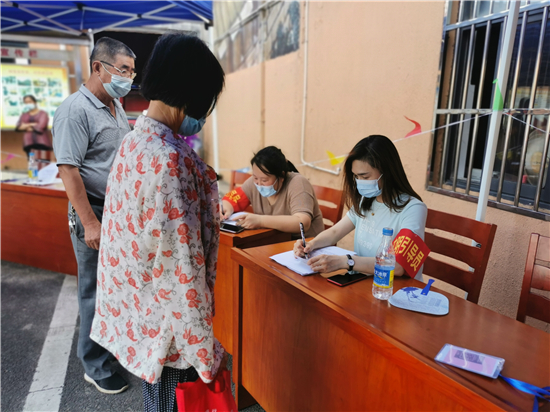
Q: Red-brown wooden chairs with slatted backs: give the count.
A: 4